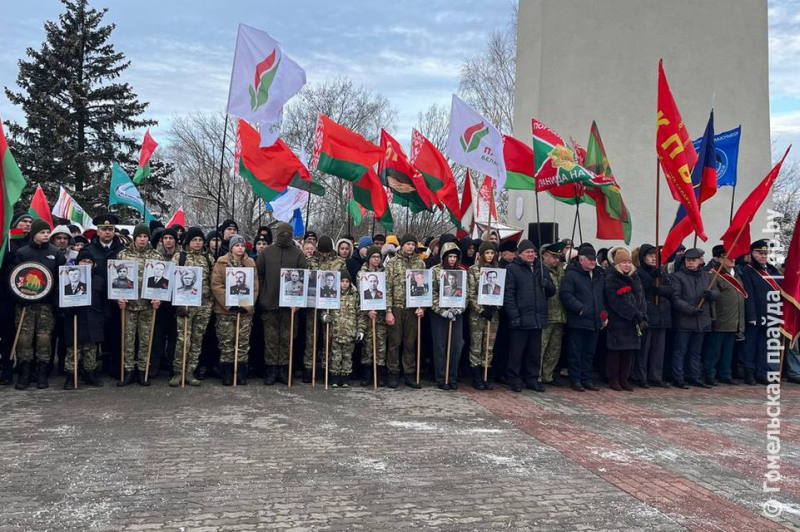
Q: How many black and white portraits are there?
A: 11